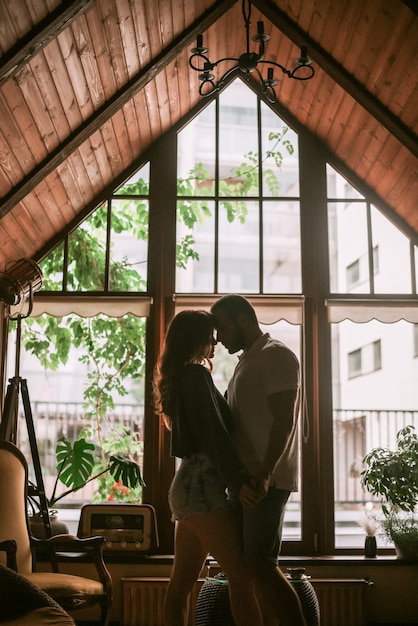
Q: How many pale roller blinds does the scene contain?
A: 3